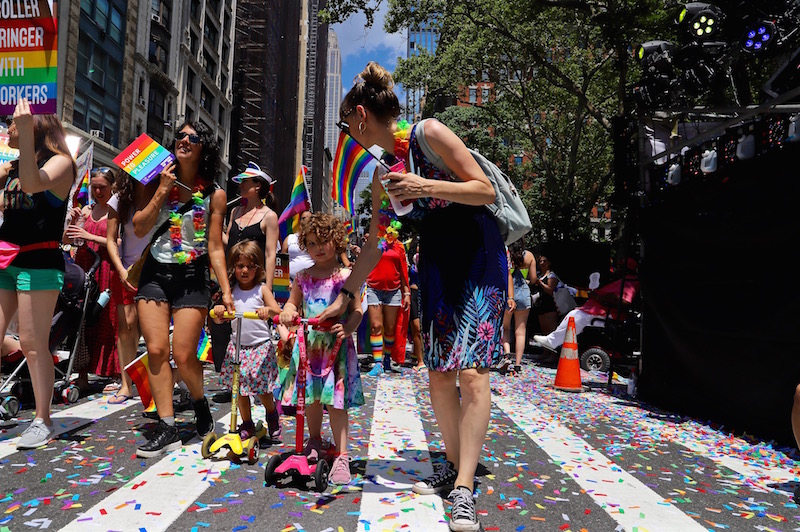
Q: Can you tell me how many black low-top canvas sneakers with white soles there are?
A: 2